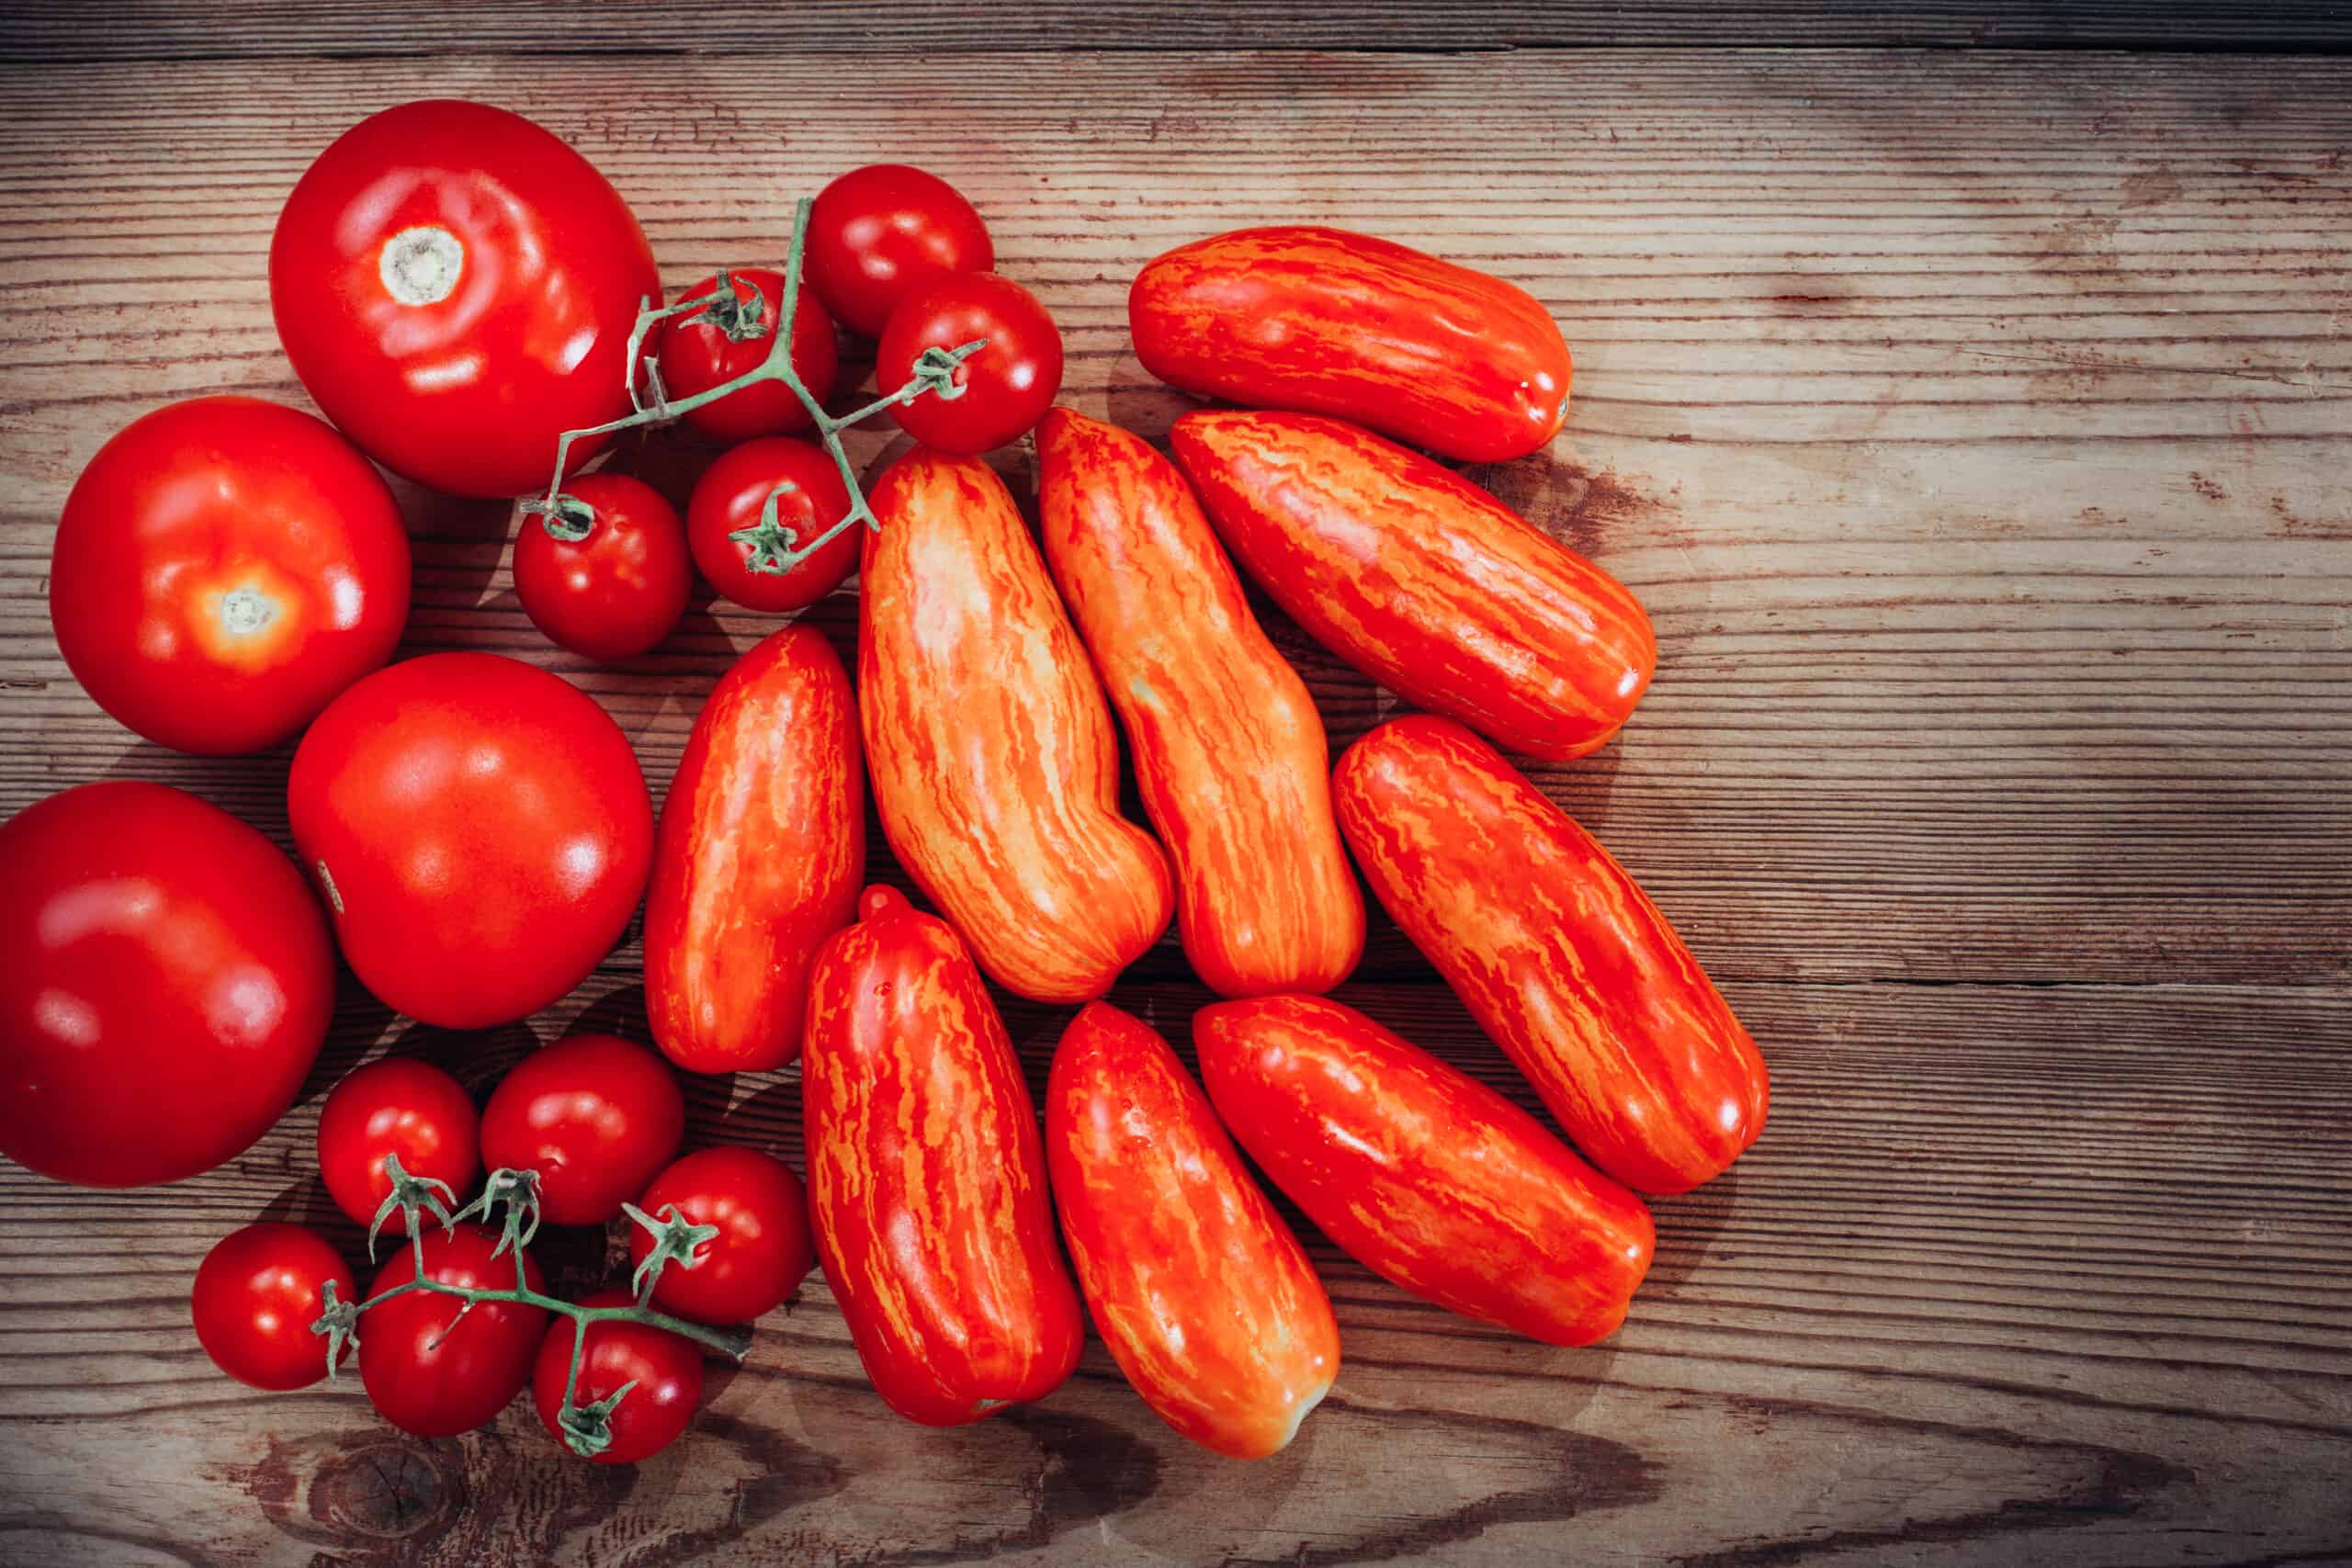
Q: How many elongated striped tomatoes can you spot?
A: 9